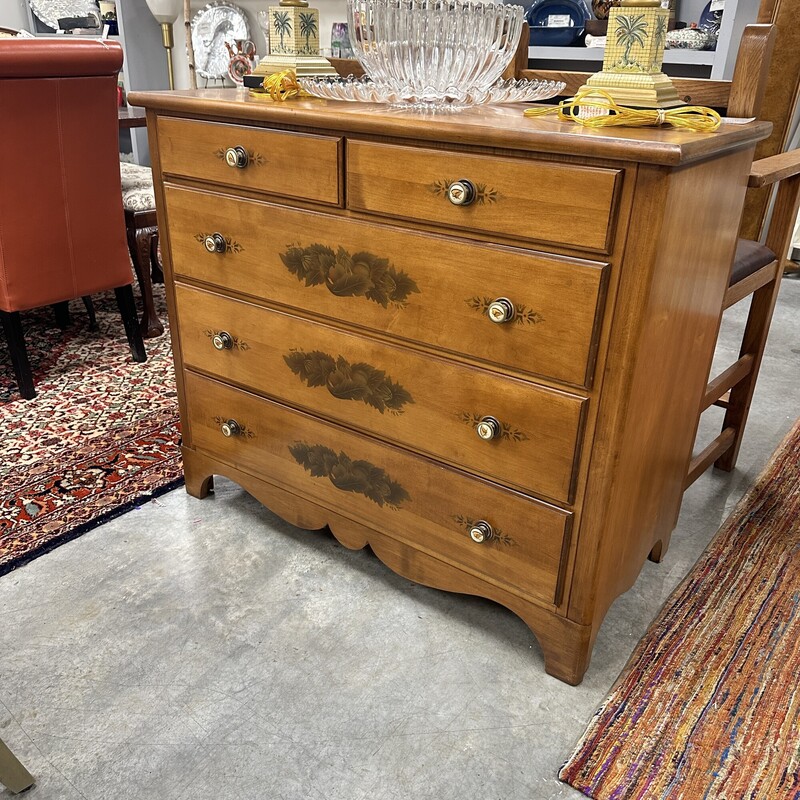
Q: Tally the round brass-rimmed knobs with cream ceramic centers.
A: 8